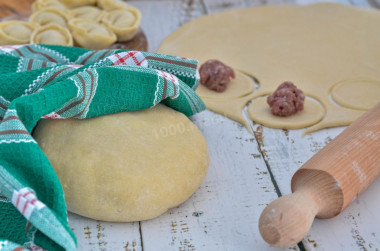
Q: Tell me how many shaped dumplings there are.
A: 9